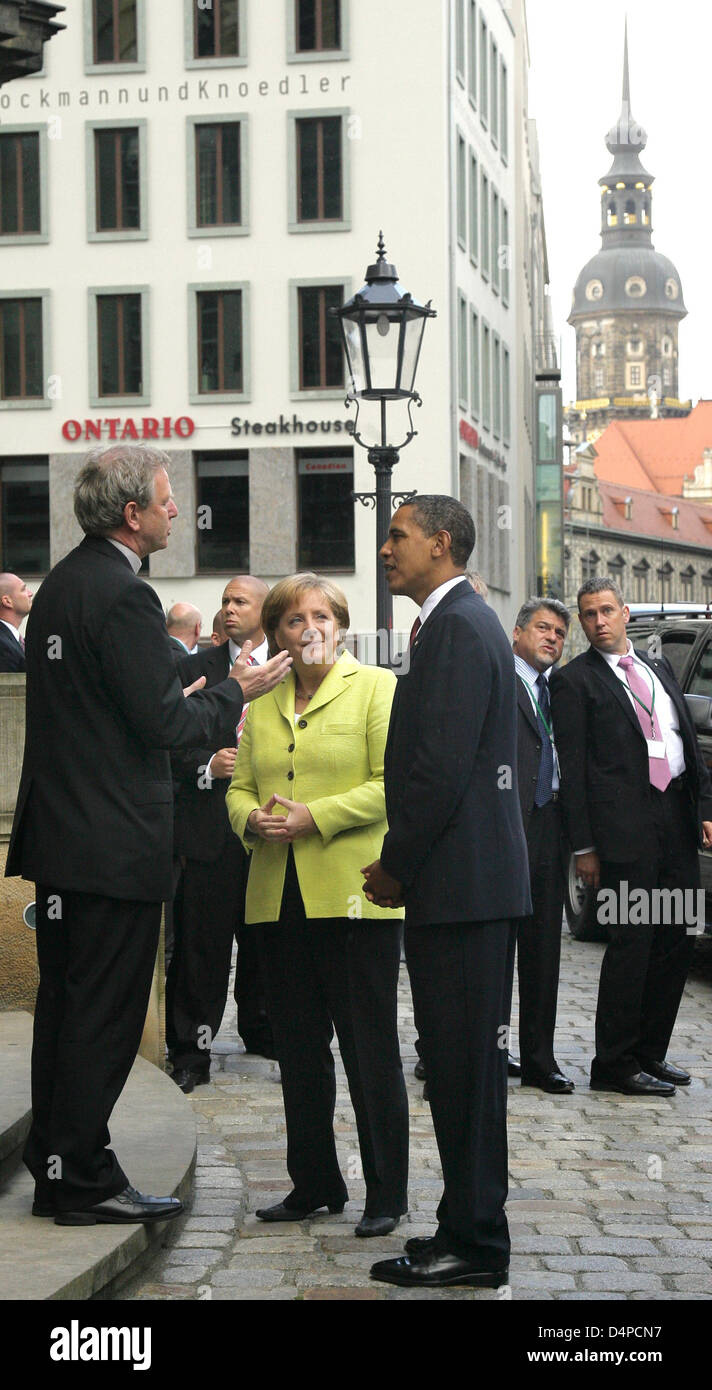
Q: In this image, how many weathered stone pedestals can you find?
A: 1